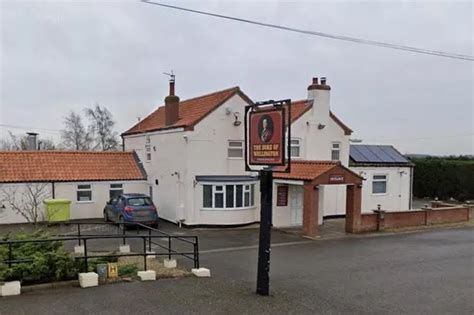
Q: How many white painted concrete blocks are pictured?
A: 8